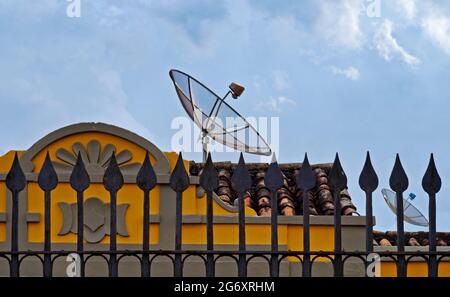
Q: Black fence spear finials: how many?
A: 14